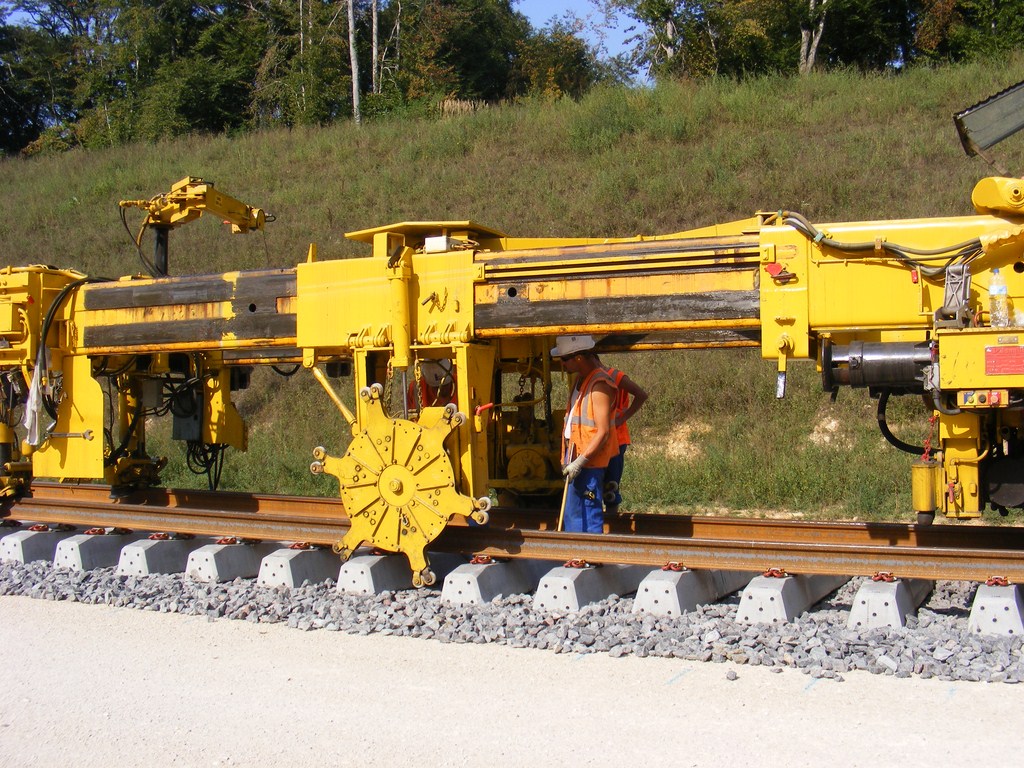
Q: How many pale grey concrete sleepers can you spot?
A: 12